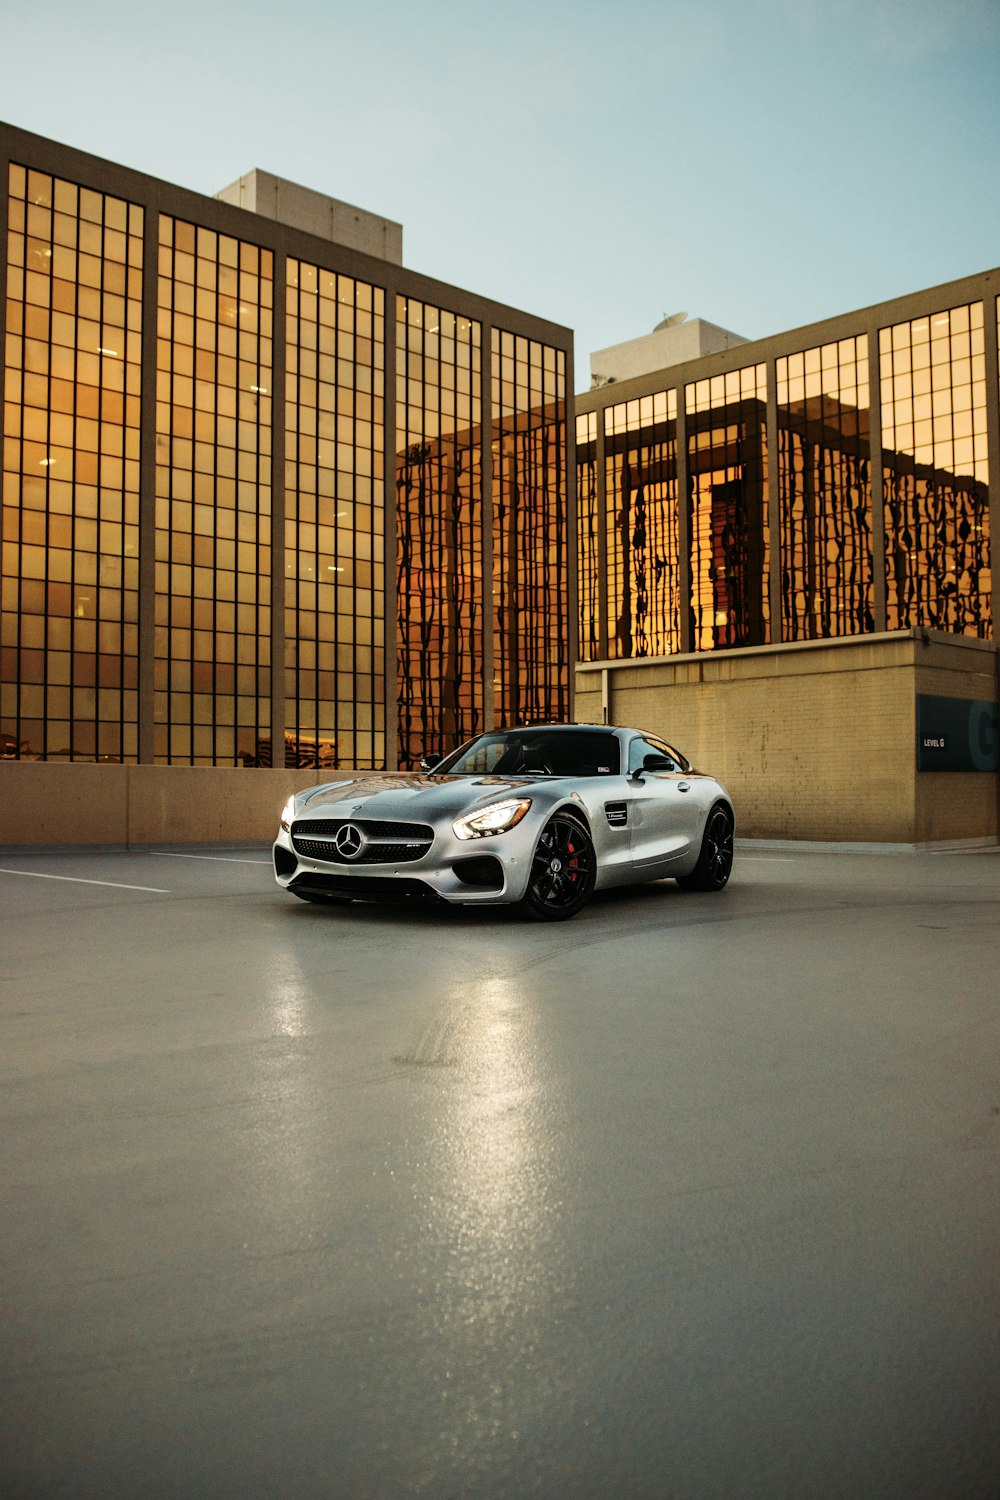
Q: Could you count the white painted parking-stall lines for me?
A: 3